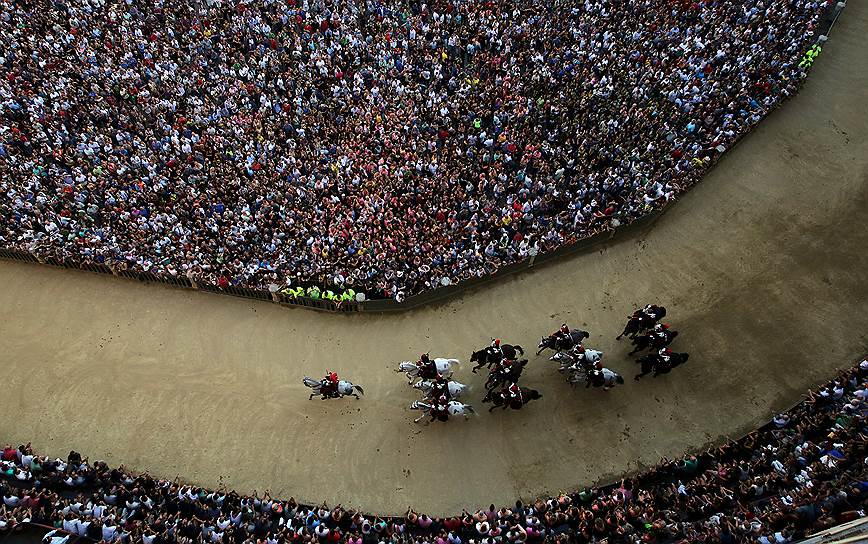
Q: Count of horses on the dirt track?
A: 13